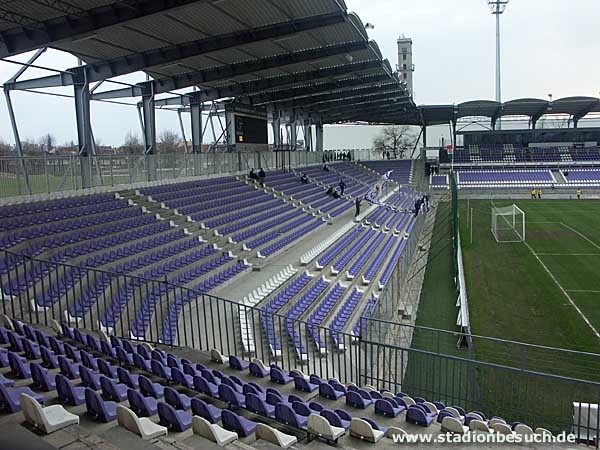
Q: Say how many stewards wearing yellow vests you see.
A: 3